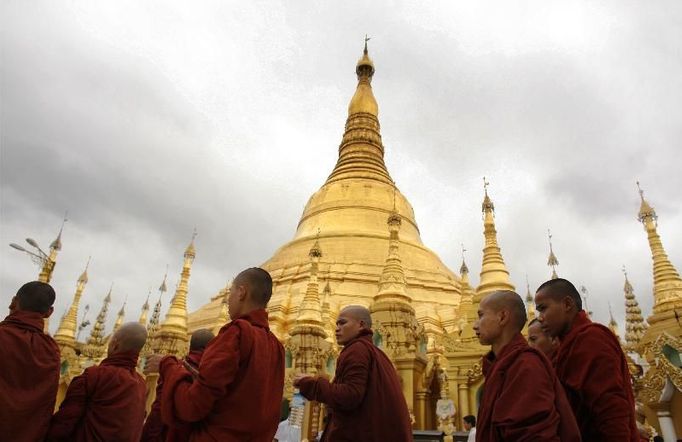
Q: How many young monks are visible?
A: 8